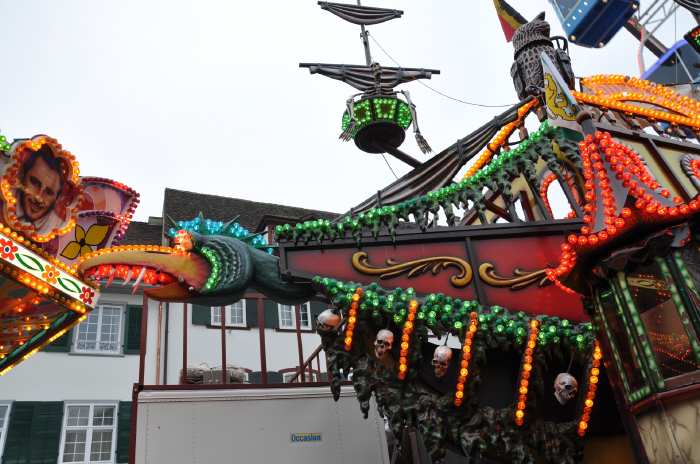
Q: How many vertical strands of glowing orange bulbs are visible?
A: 5